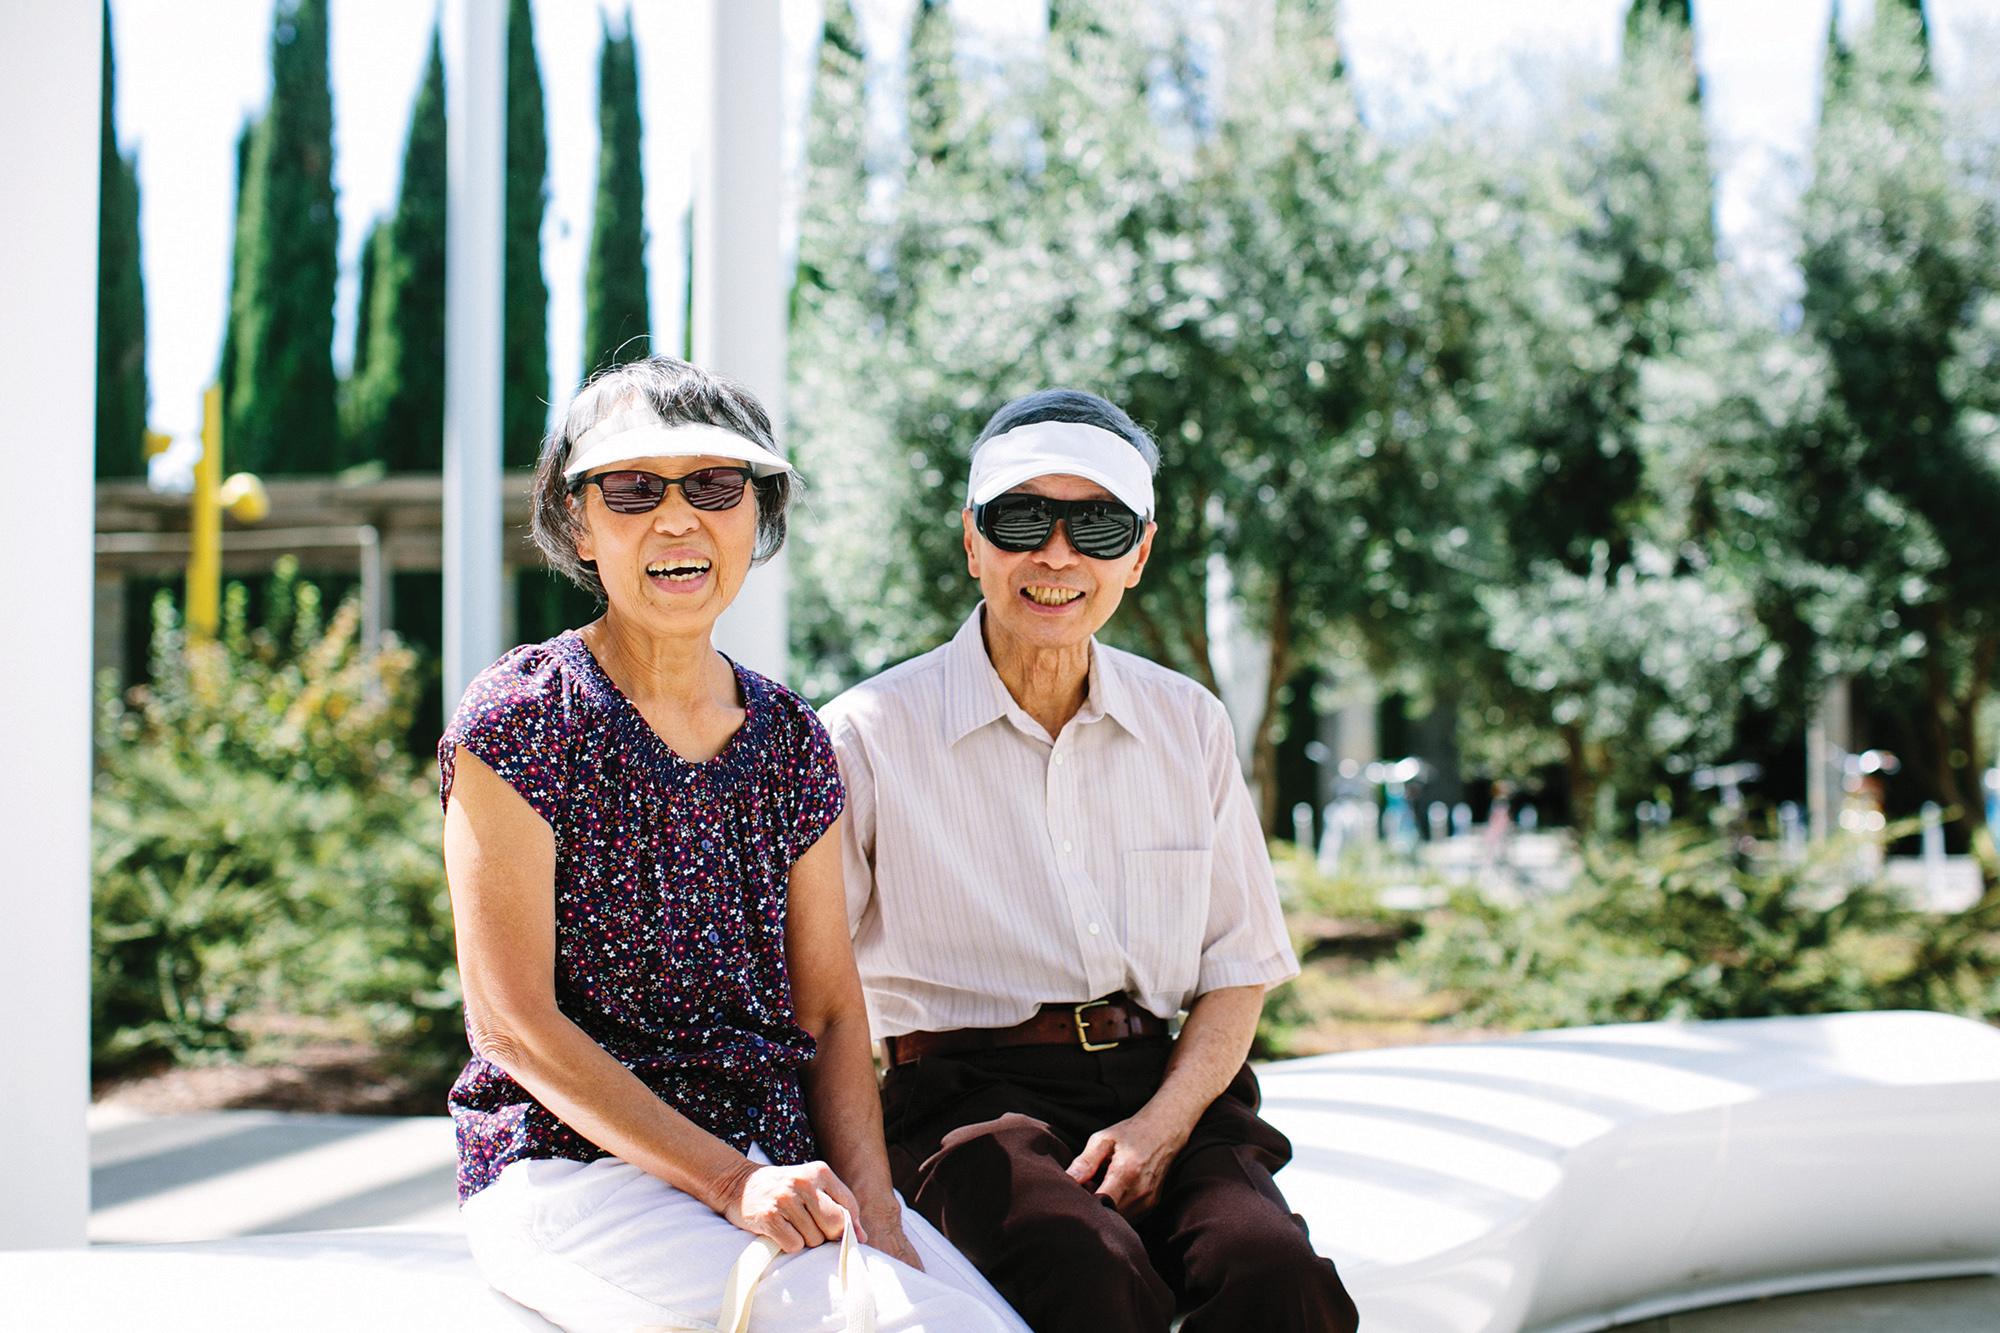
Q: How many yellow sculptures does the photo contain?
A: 1